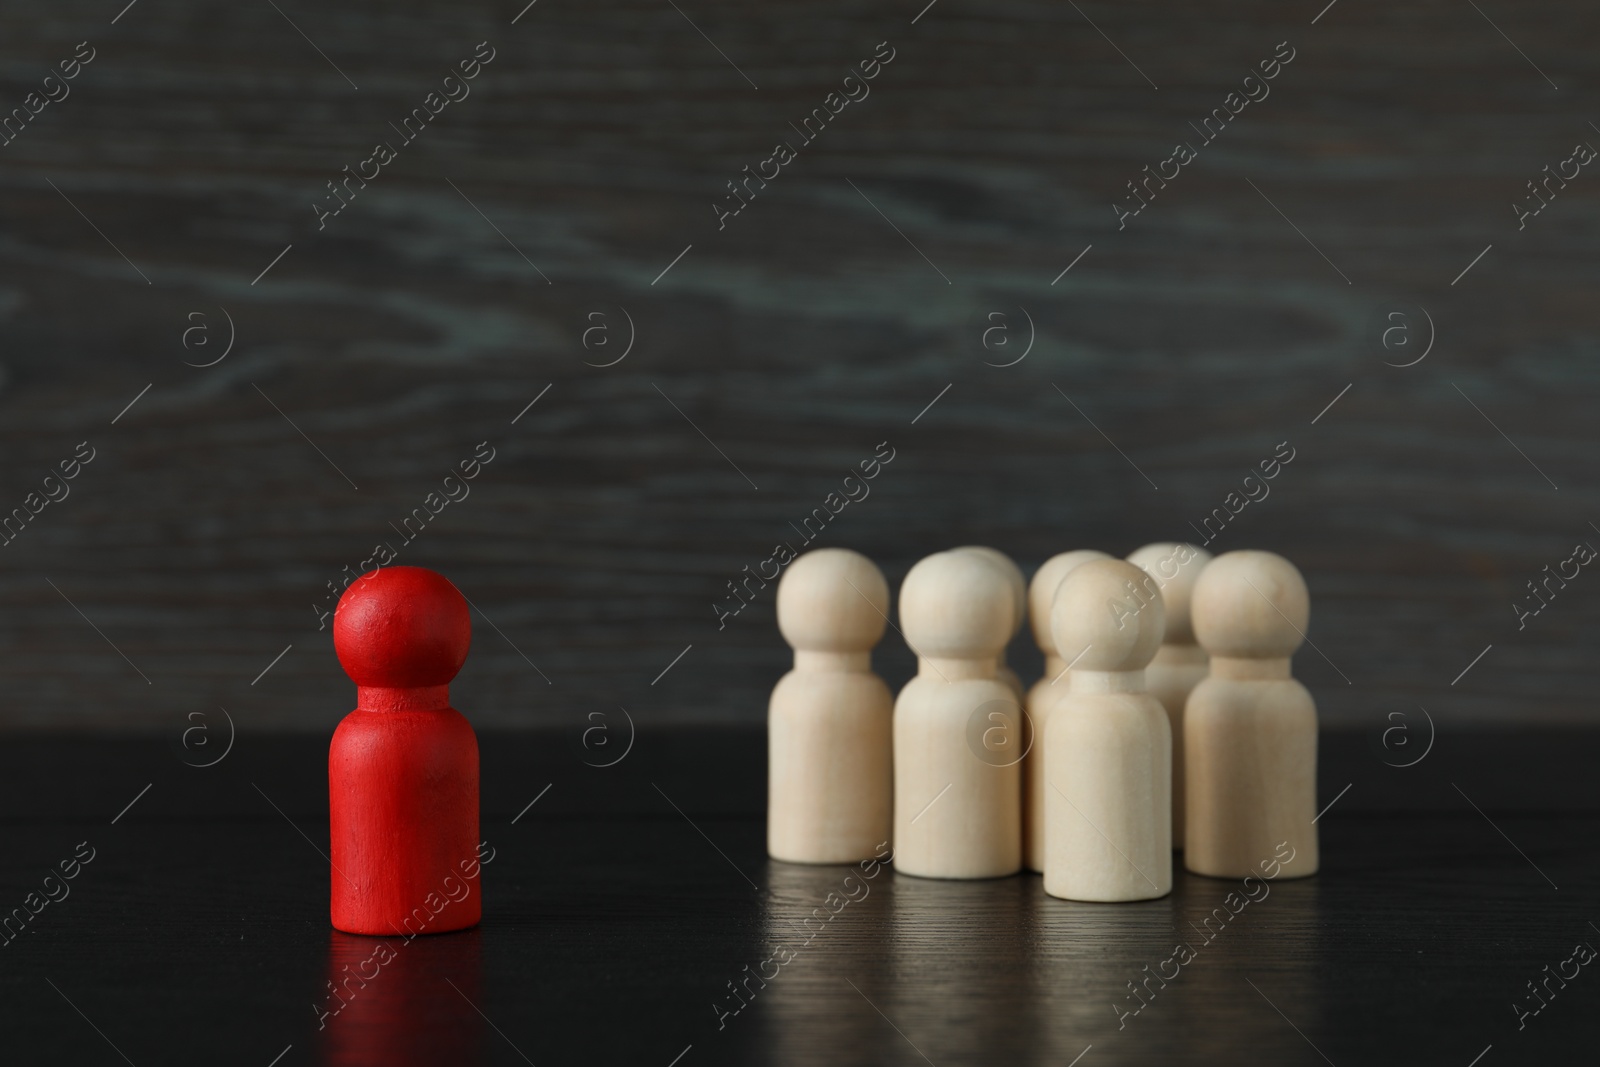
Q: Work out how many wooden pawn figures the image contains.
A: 8